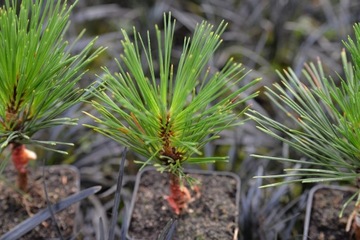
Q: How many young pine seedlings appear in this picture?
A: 3